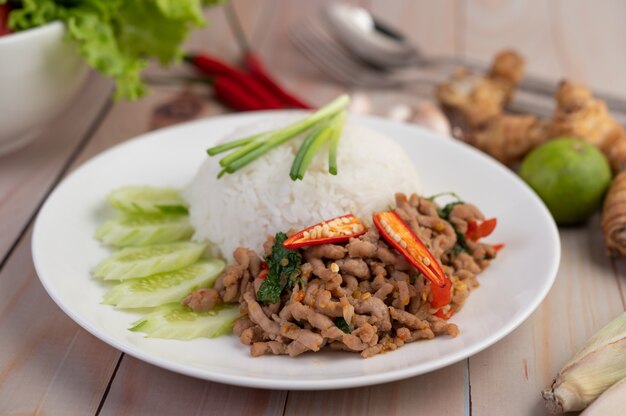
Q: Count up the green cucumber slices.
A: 5